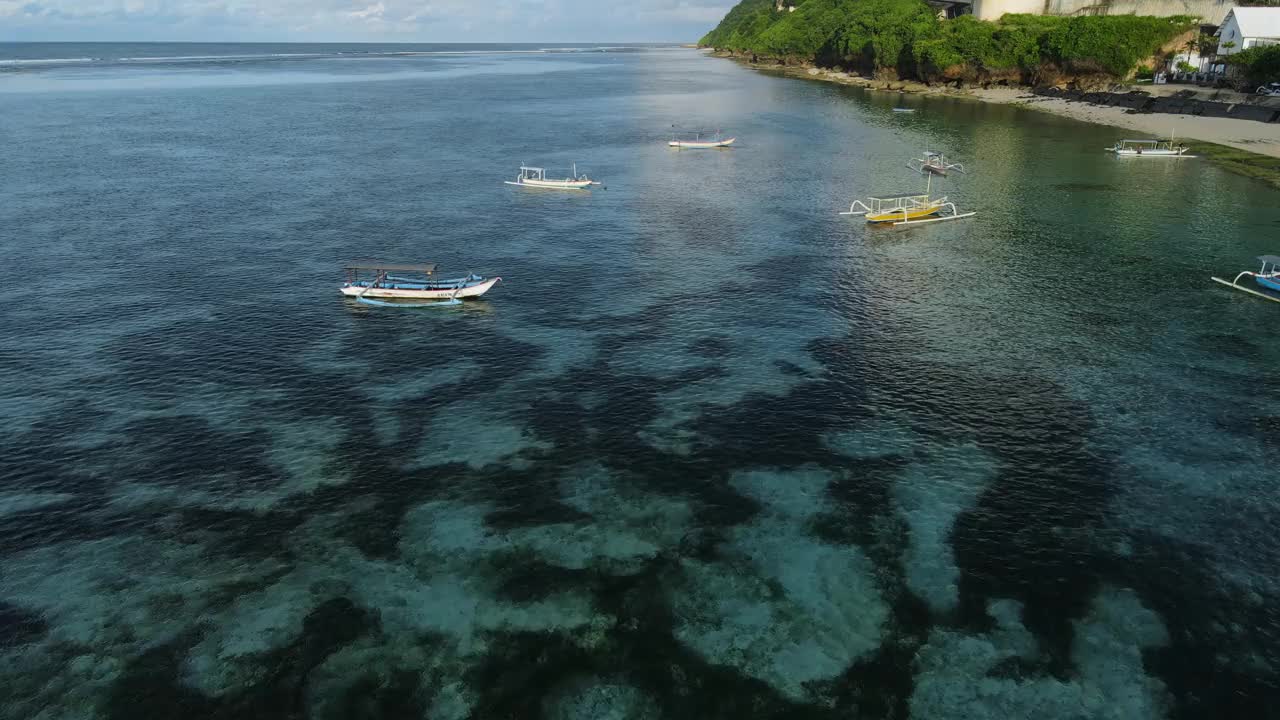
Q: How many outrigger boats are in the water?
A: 7